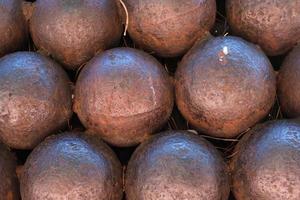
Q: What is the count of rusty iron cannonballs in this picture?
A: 12